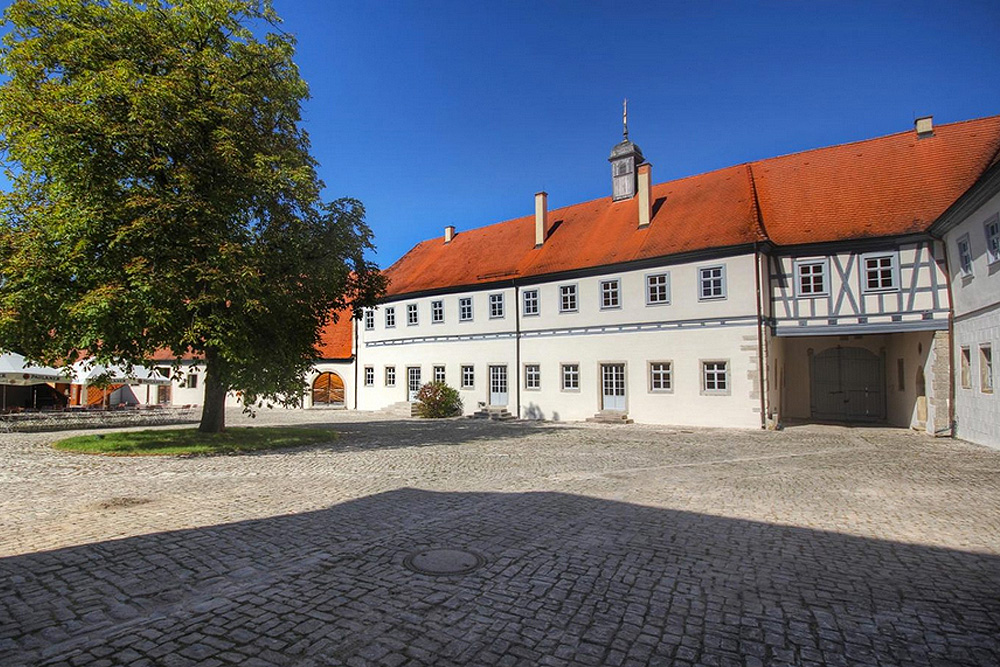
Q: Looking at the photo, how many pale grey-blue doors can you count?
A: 3